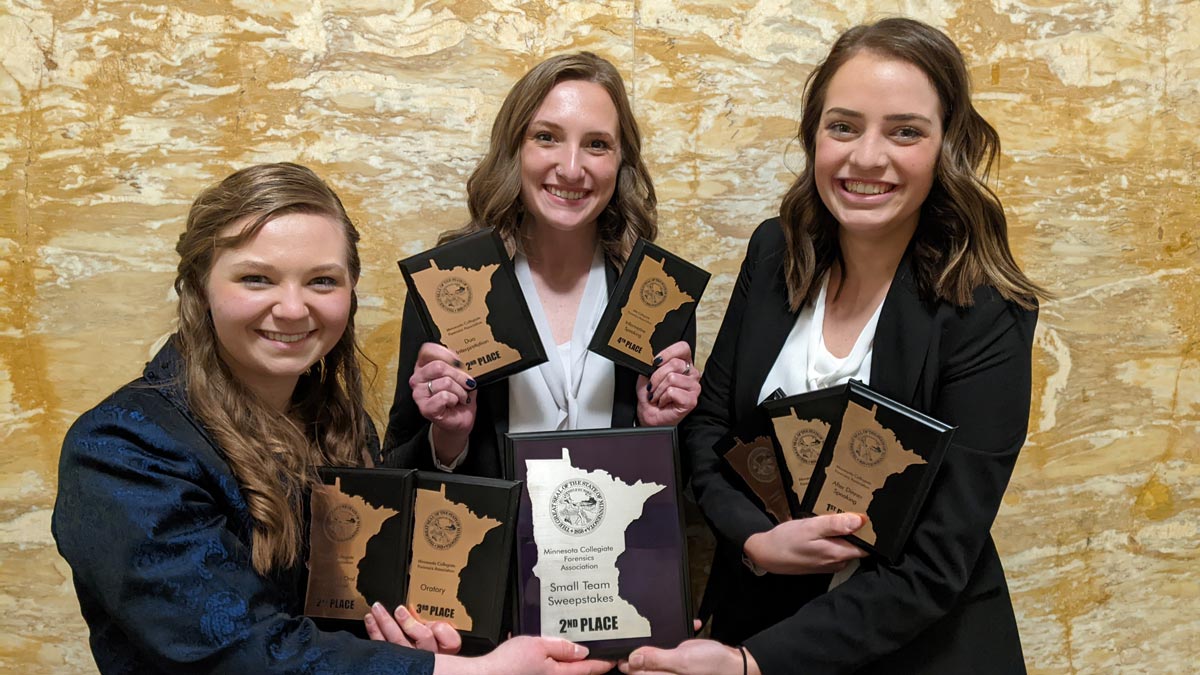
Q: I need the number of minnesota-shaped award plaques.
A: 8